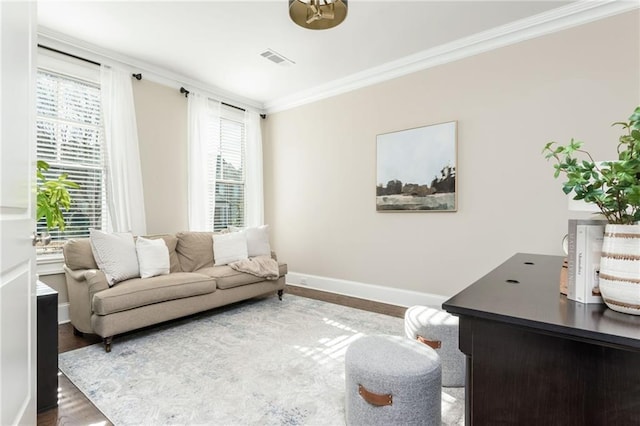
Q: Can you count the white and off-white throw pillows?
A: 4